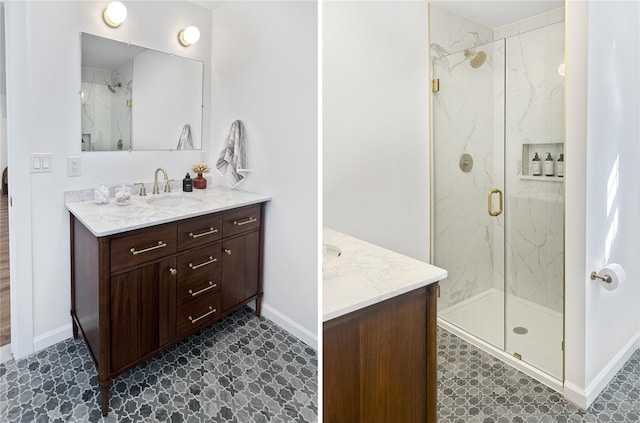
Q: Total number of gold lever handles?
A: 2